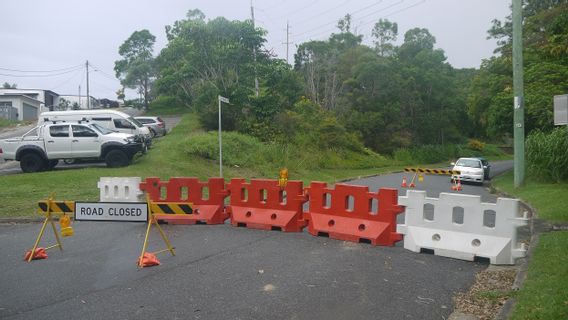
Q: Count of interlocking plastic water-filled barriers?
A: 5